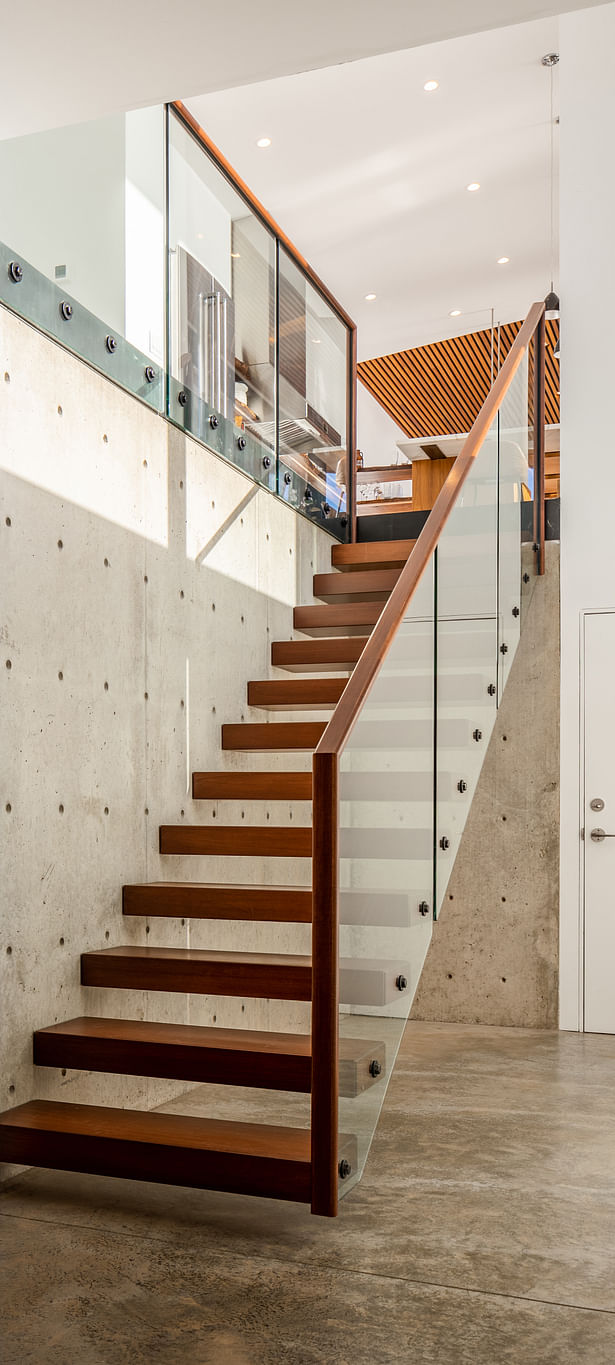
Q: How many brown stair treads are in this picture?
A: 12